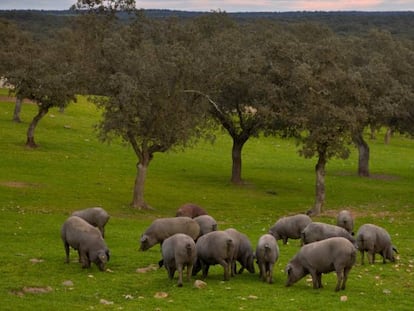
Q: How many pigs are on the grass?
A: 14